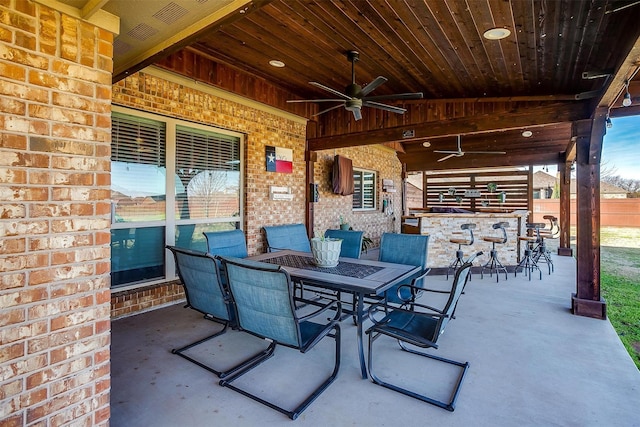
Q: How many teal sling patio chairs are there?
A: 7